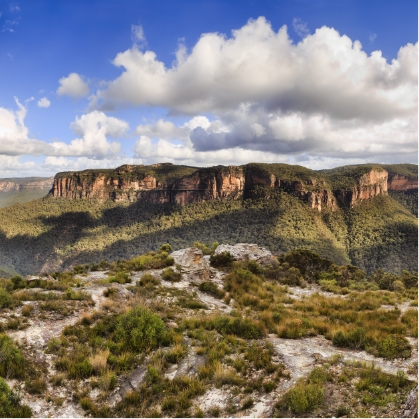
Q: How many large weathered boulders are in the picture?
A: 2